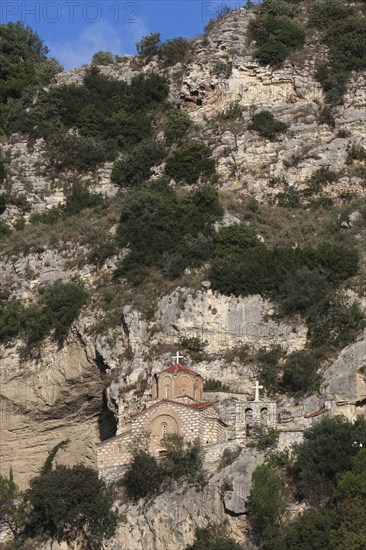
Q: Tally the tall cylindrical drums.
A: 1